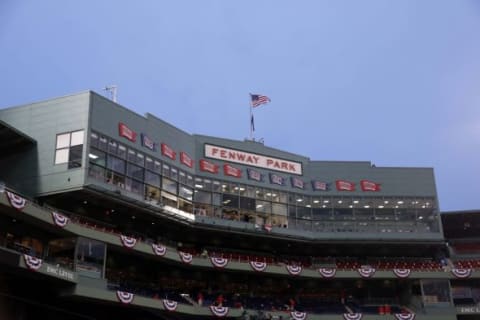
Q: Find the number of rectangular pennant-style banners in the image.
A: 12